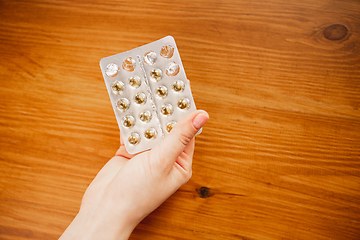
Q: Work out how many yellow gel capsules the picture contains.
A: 14